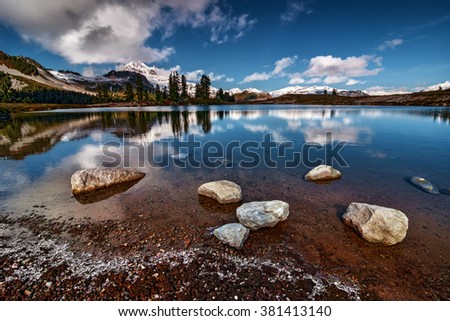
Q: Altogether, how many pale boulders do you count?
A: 6